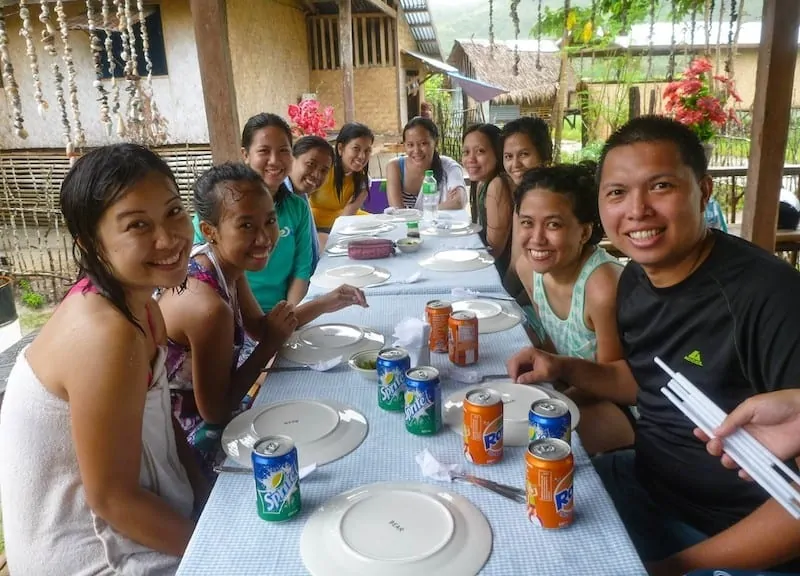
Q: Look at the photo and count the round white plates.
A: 11